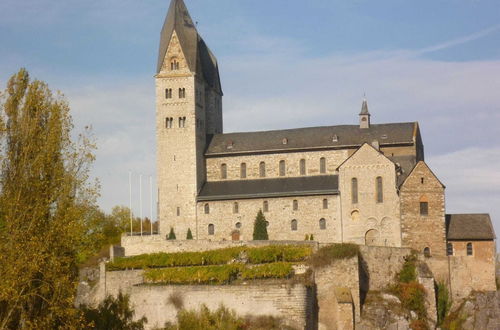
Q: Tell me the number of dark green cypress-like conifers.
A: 3